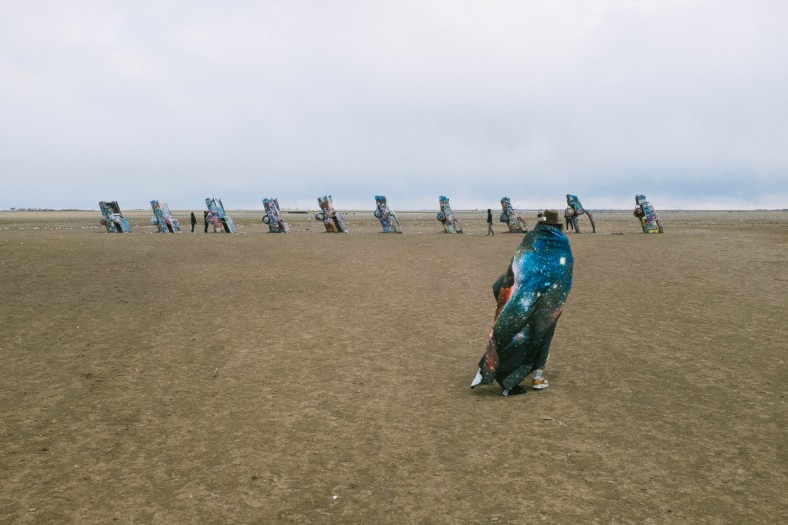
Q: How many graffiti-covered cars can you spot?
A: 10